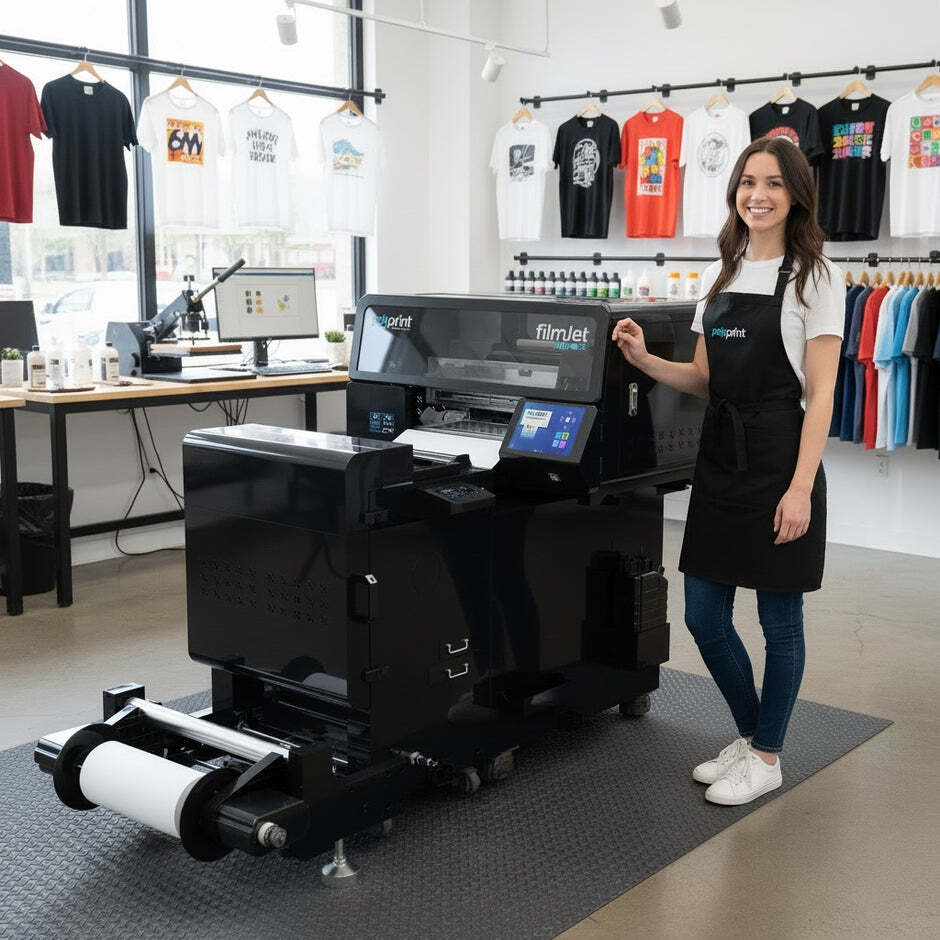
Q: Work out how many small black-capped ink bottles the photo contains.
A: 11